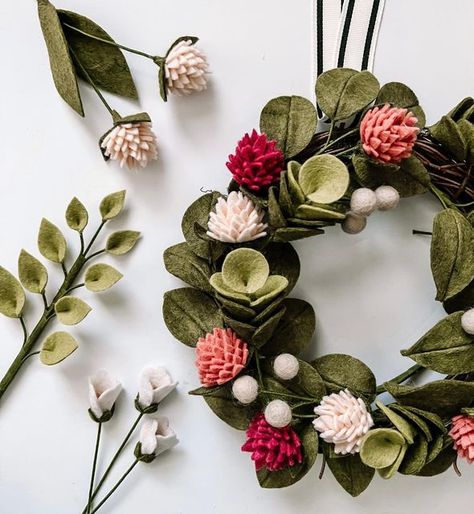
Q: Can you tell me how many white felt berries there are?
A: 7